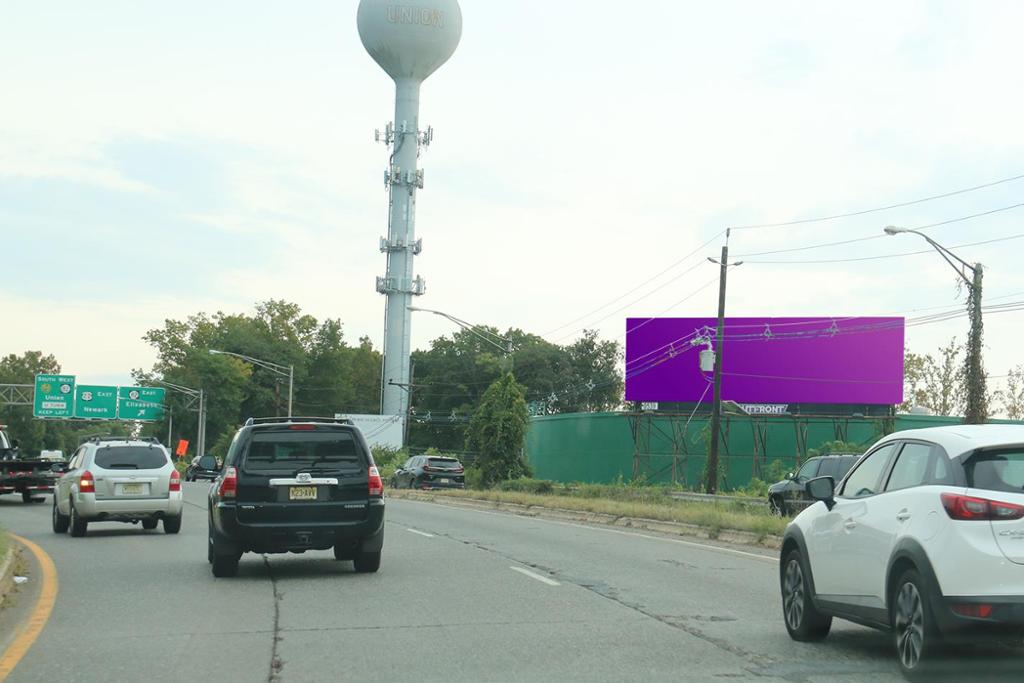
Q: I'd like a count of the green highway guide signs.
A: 3